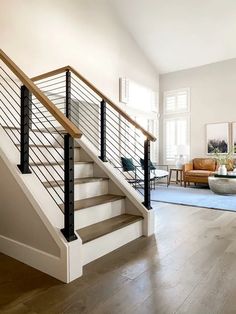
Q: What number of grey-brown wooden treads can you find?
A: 6